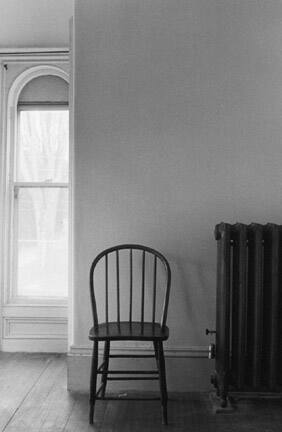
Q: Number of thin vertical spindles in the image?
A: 5